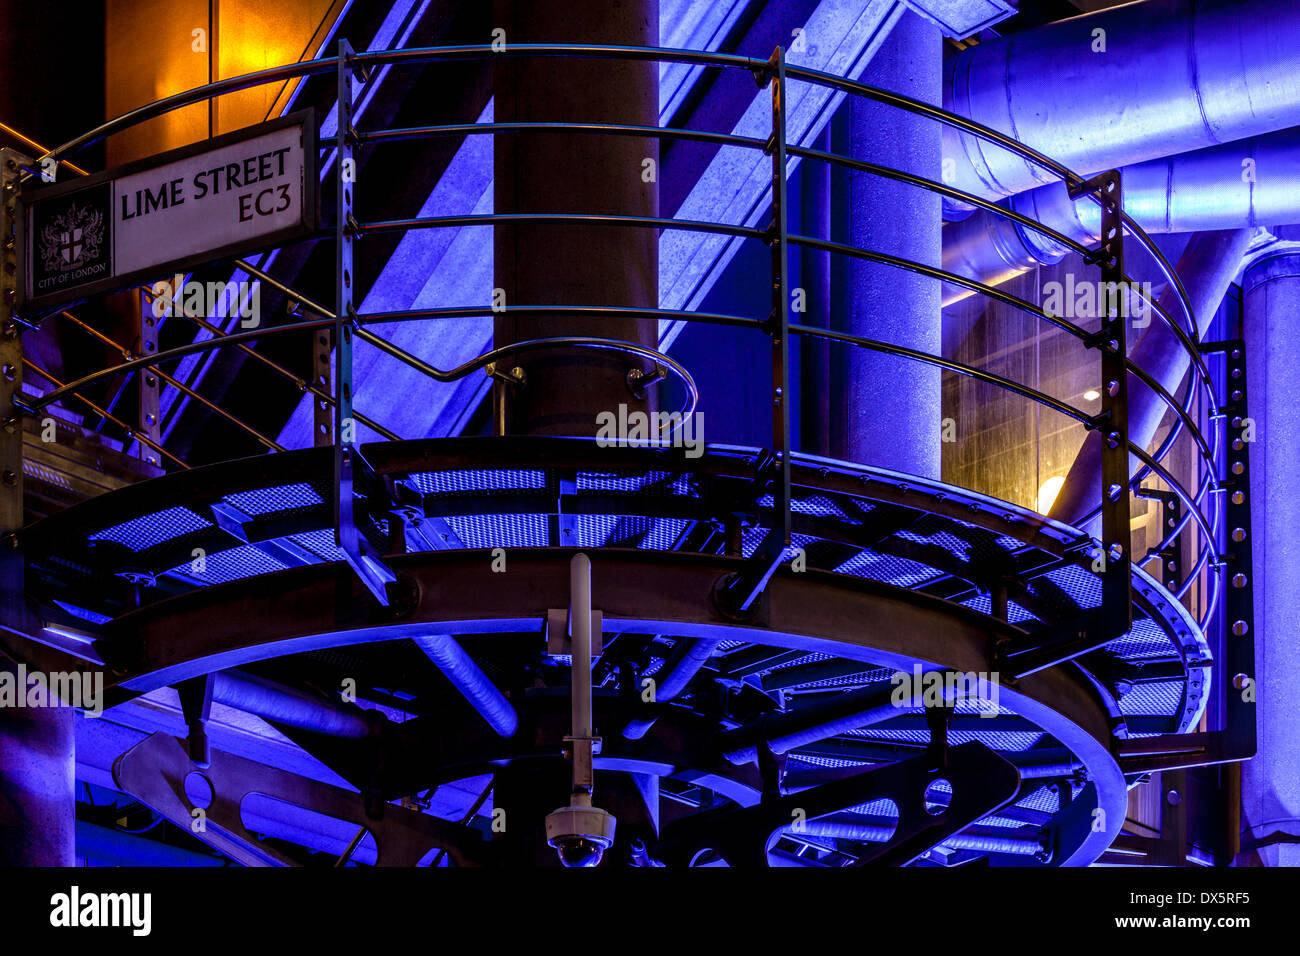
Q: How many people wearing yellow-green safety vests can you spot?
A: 0